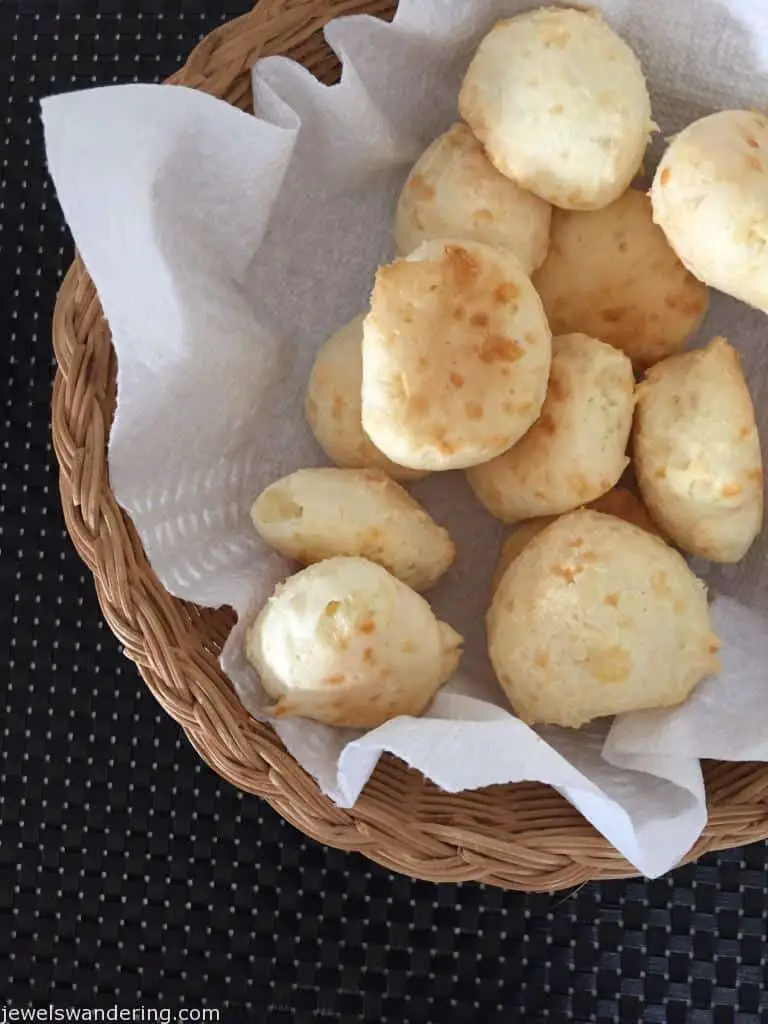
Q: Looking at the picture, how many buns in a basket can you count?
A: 12